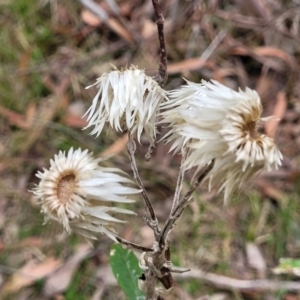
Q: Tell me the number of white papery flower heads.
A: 3